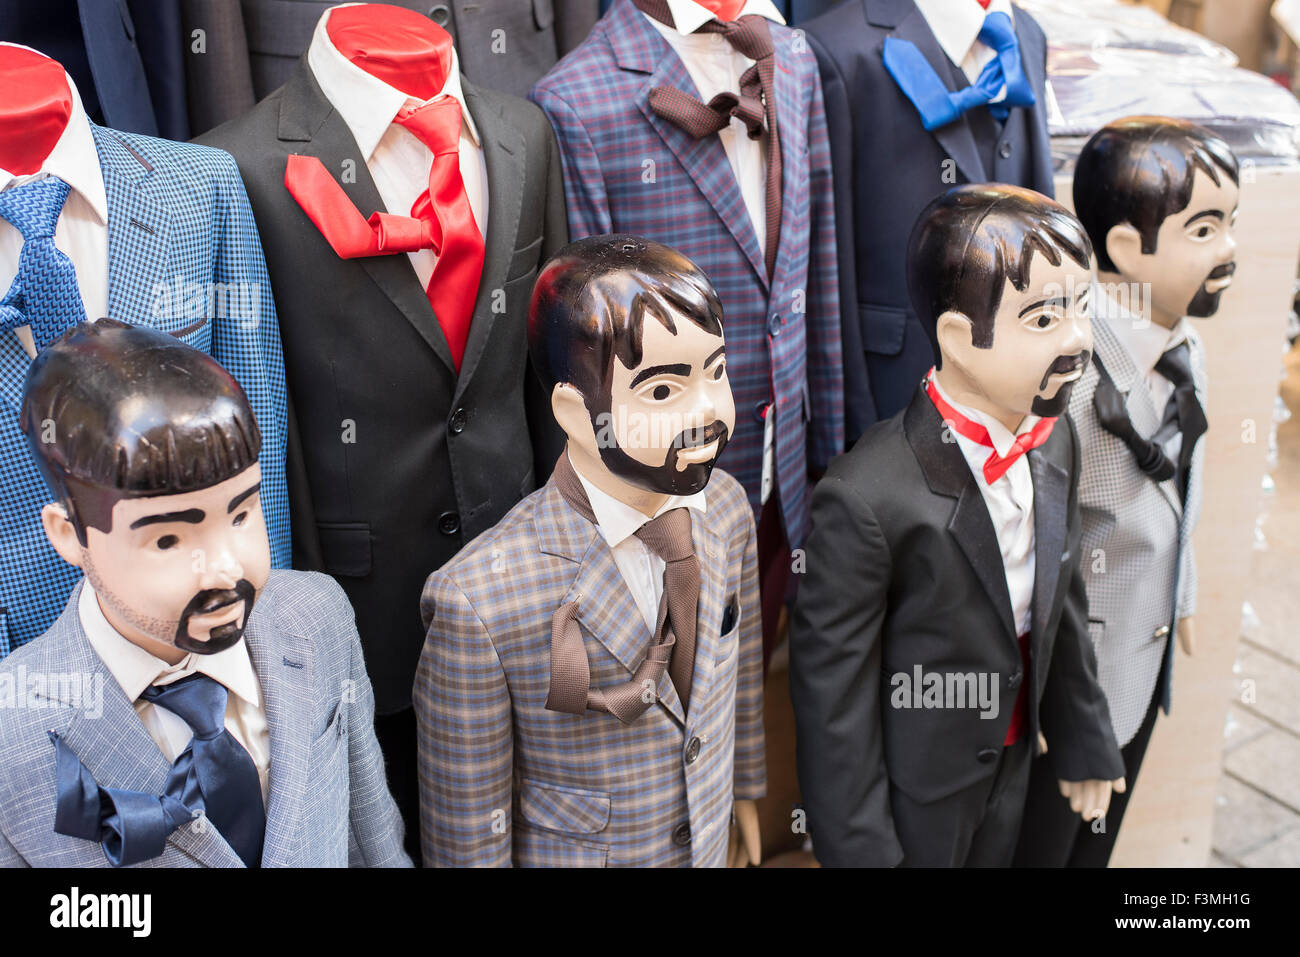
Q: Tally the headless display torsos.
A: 4